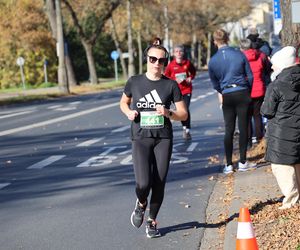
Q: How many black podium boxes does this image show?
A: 0